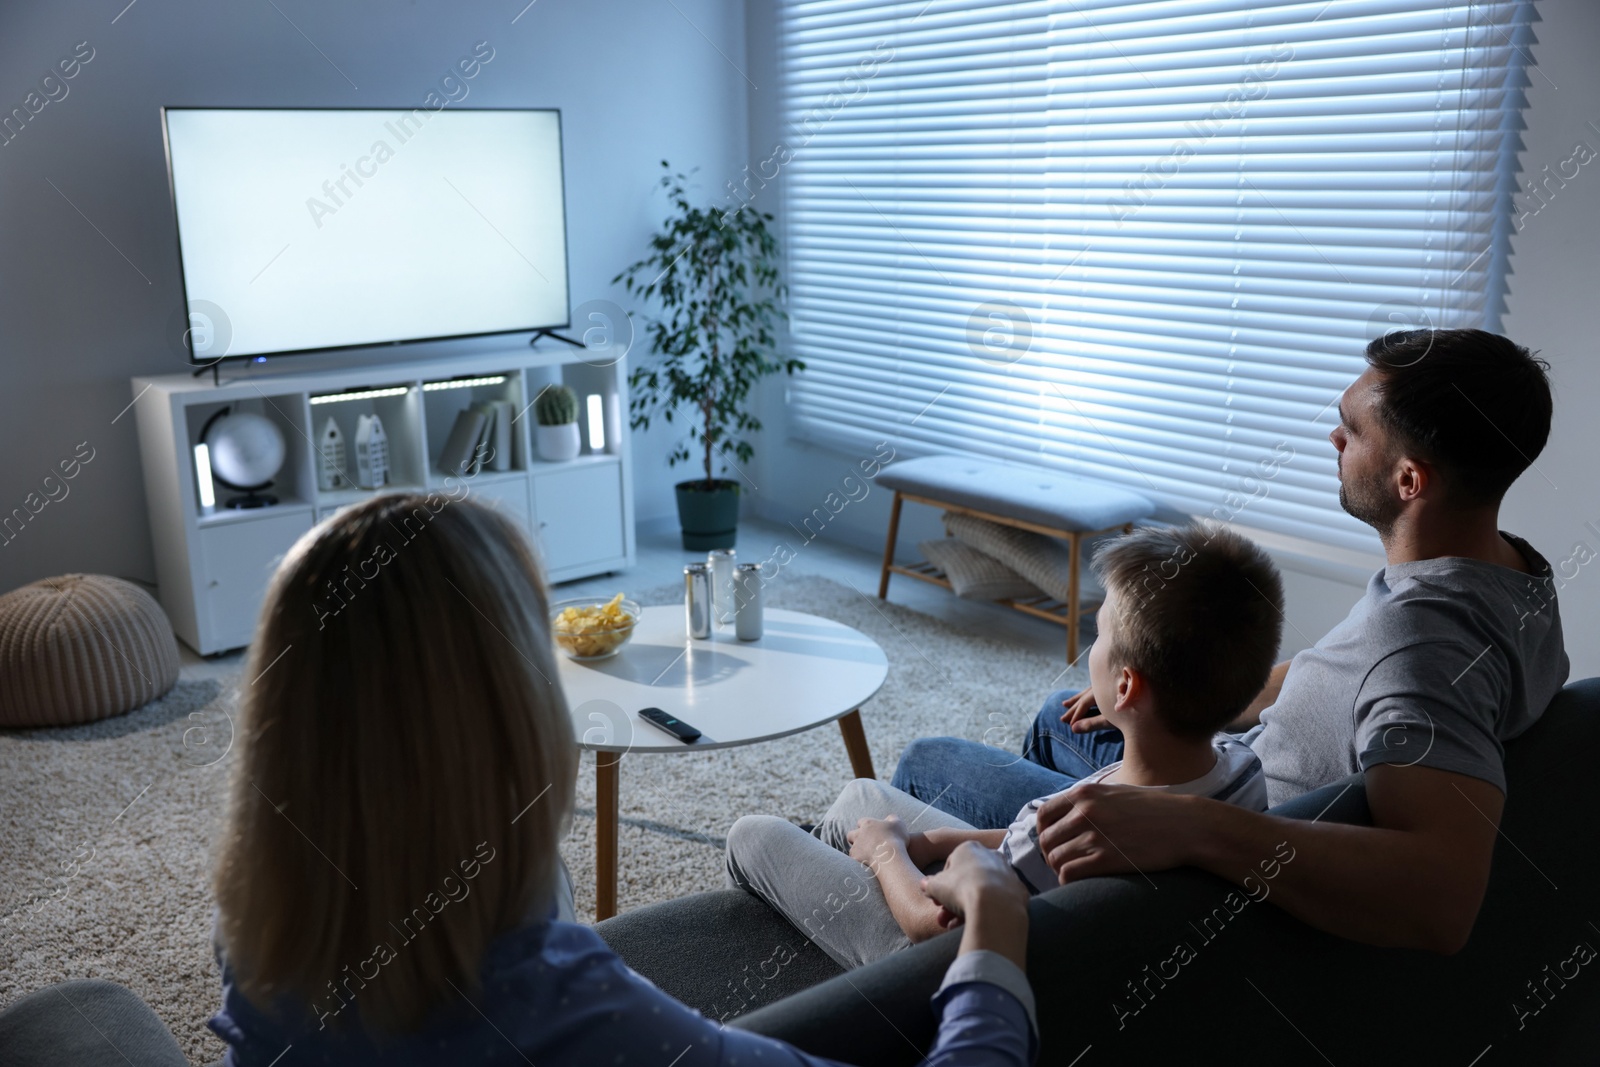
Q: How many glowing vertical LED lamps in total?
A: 2